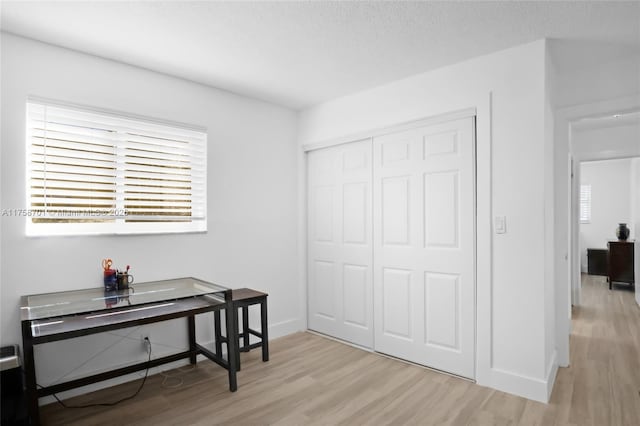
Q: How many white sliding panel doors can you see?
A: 2